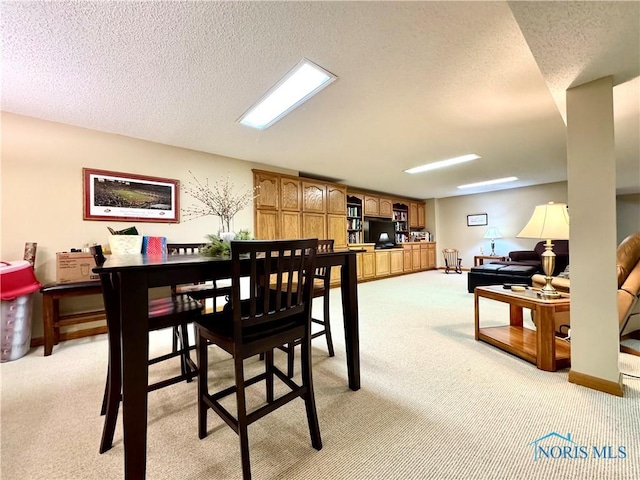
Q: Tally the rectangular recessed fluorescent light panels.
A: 3